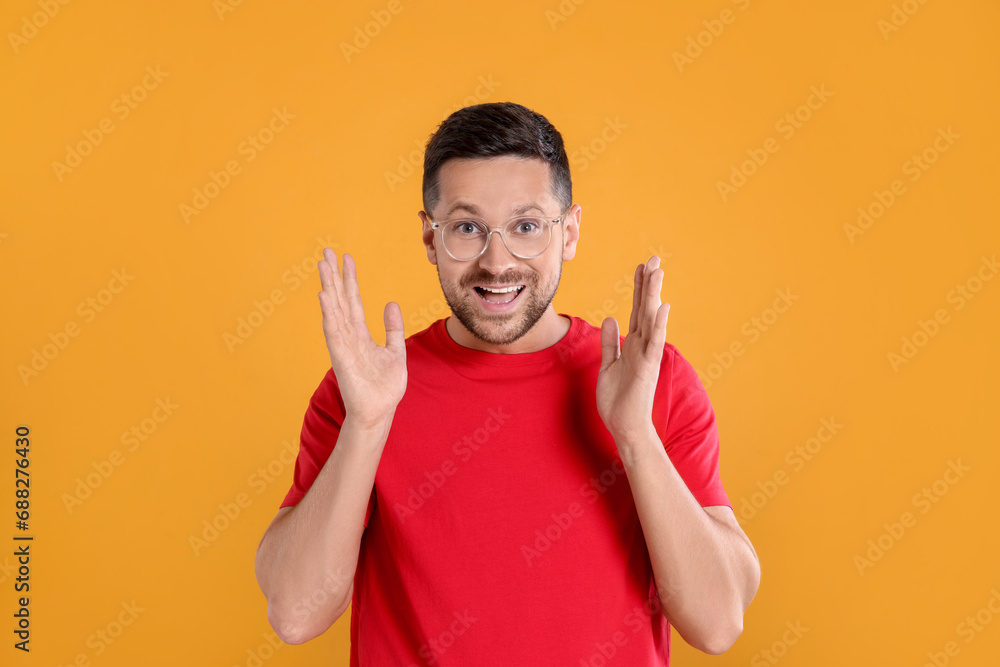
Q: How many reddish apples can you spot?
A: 0